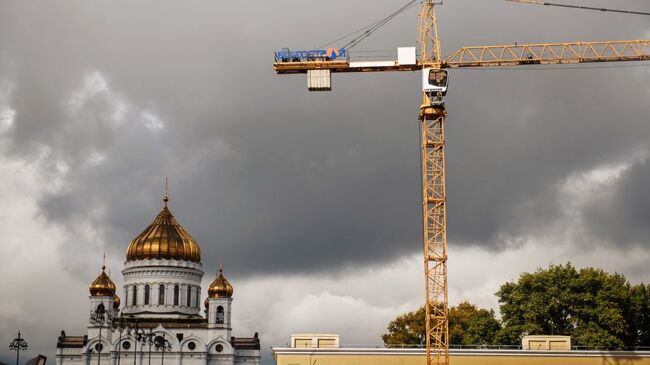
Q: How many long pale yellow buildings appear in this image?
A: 1